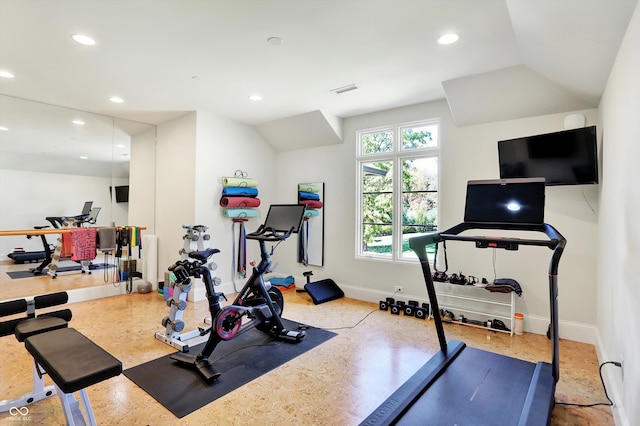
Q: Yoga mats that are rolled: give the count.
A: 4